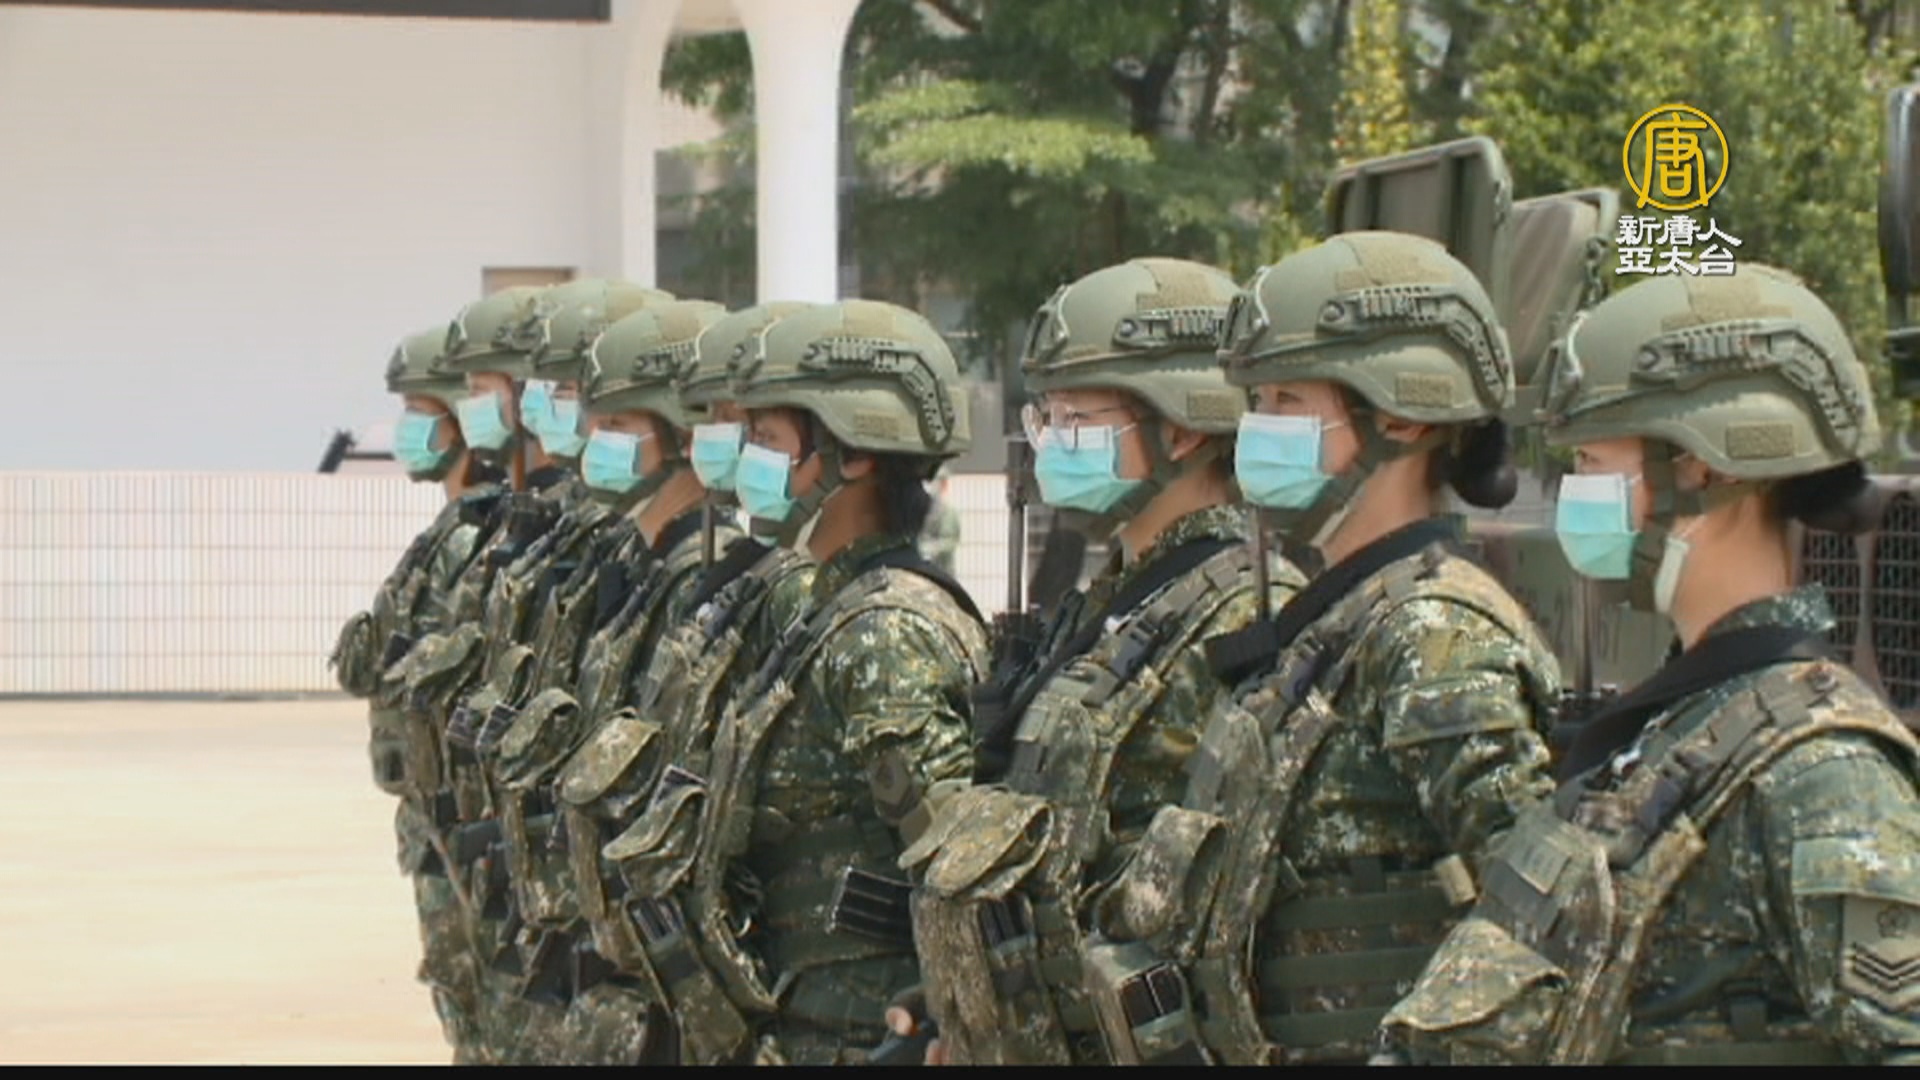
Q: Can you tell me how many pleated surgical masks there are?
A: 10